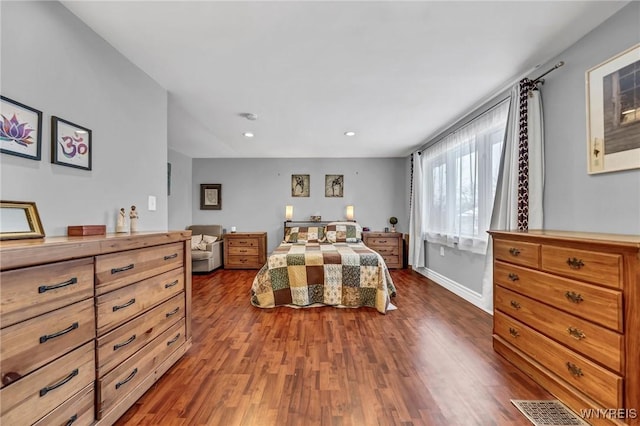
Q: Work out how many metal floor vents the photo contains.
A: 1